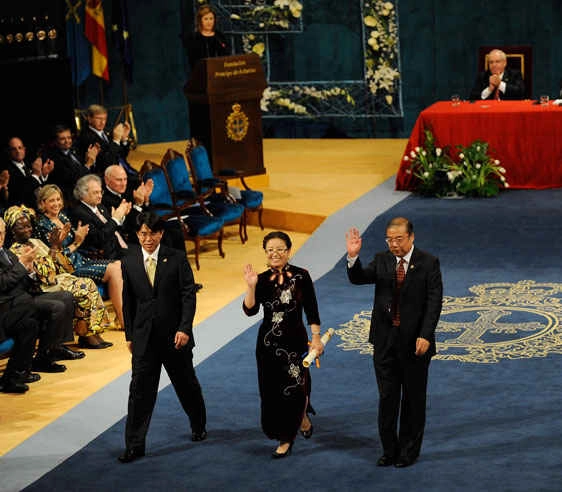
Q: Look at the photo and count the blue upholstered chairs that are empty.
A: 3